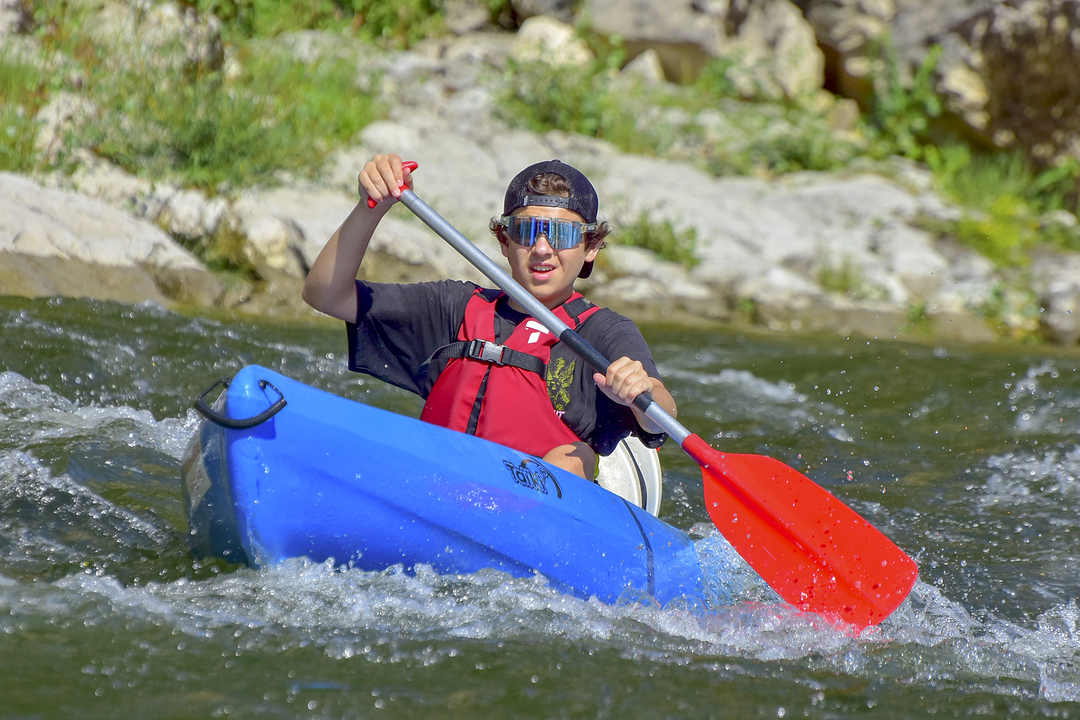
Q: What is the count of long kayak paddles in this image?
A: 1